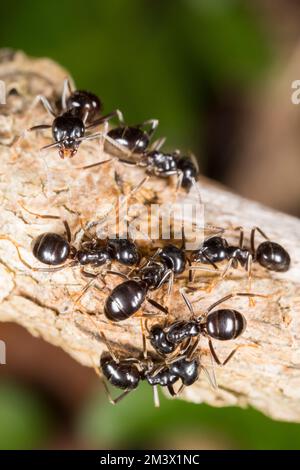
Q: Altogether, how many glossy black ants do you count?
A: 7